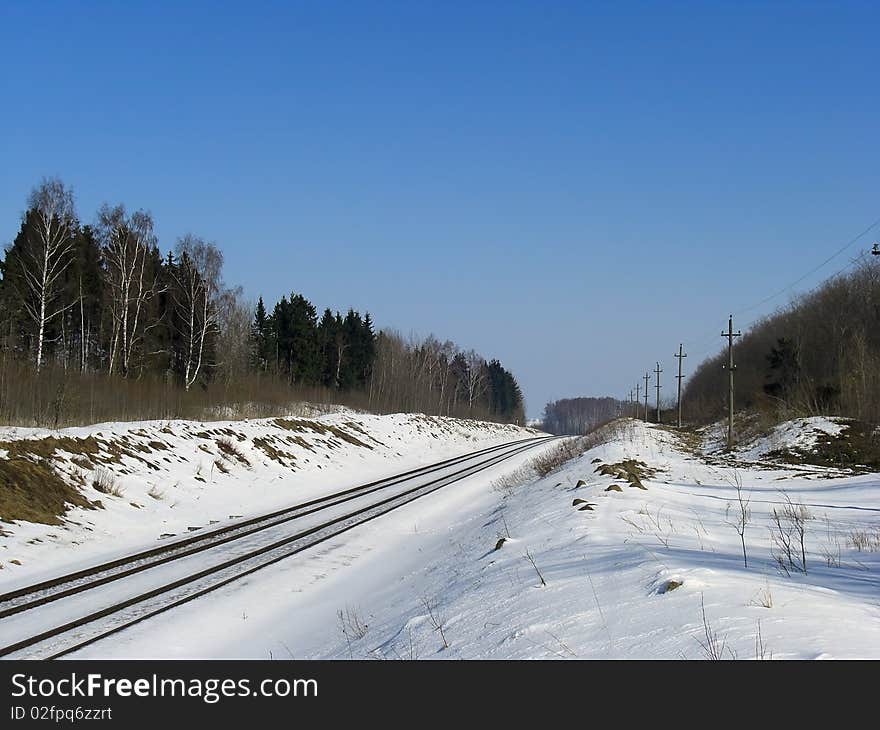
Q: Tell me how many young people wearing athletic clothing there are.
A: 0